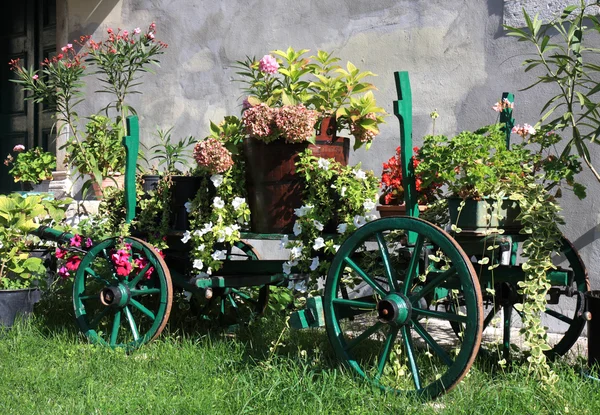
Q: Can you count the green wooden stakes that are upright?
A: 3